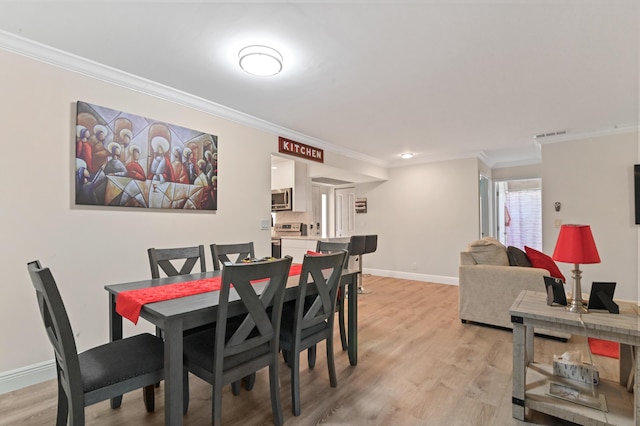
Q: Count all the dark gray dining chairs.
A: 6